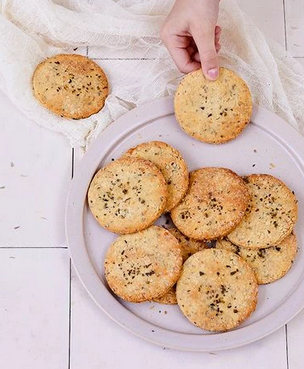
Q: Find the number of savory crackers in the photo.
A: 10